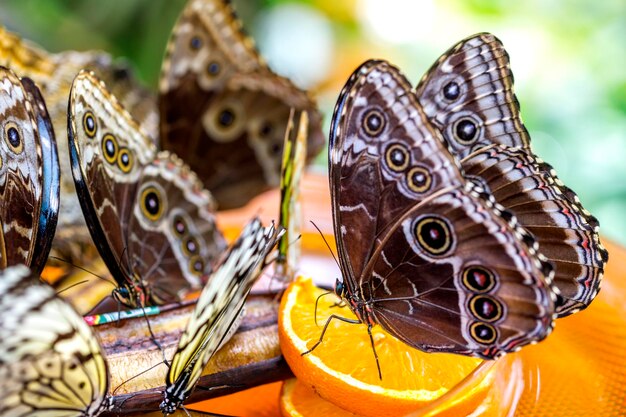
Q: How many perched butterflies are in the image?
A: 8